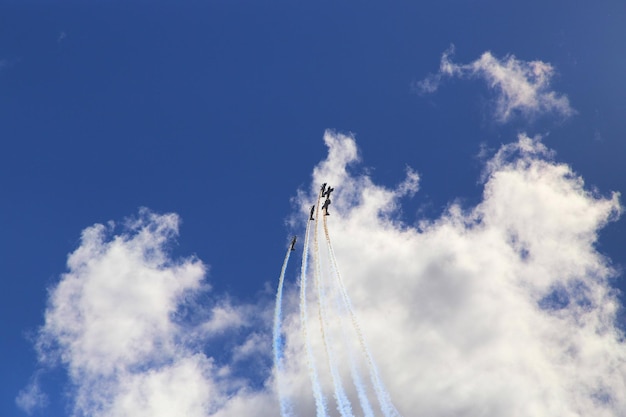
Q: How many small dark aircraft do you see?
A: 5